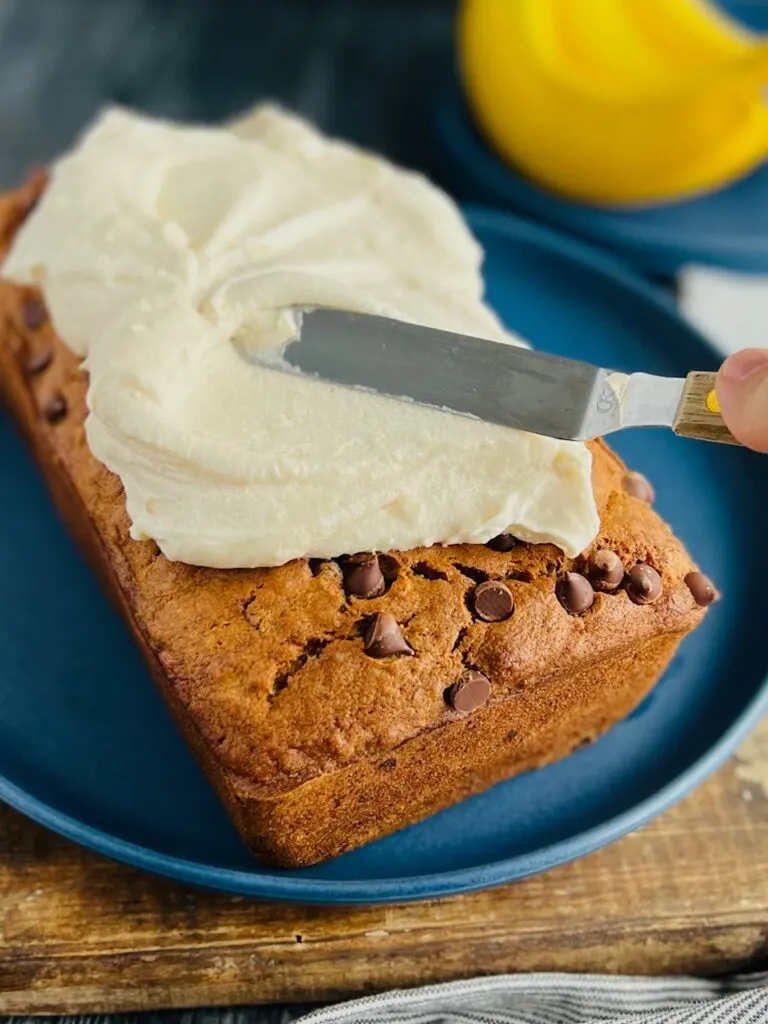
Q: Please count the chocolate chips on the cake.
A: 14